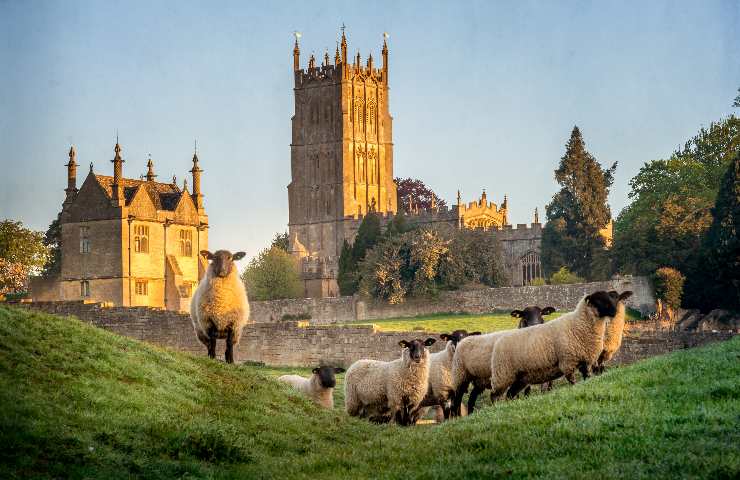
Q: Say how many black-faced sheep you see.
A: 7